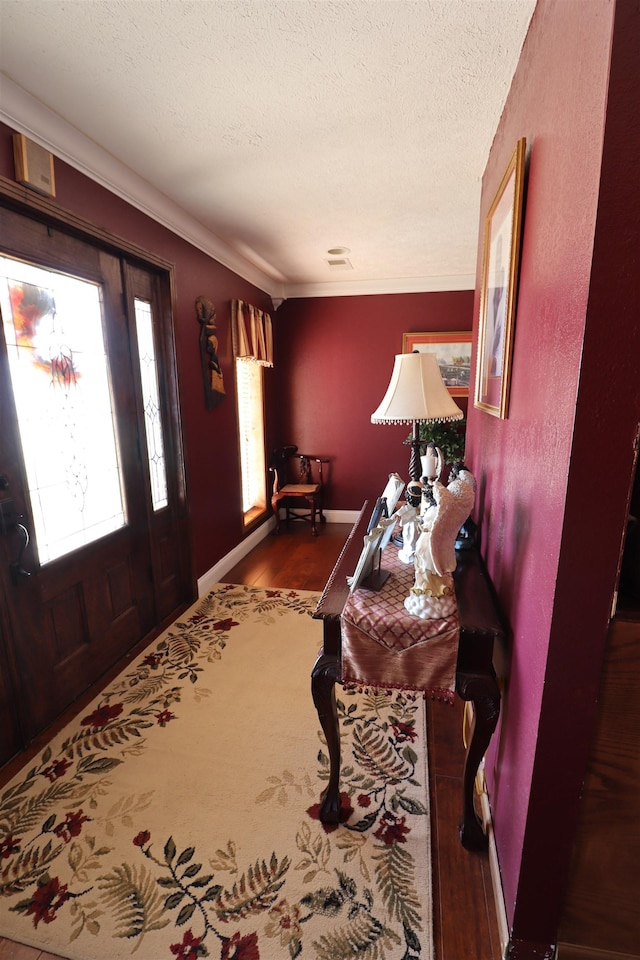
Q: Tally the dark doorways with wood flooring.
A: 1